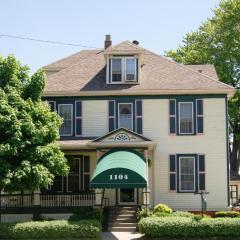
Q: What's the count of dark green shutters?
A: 9